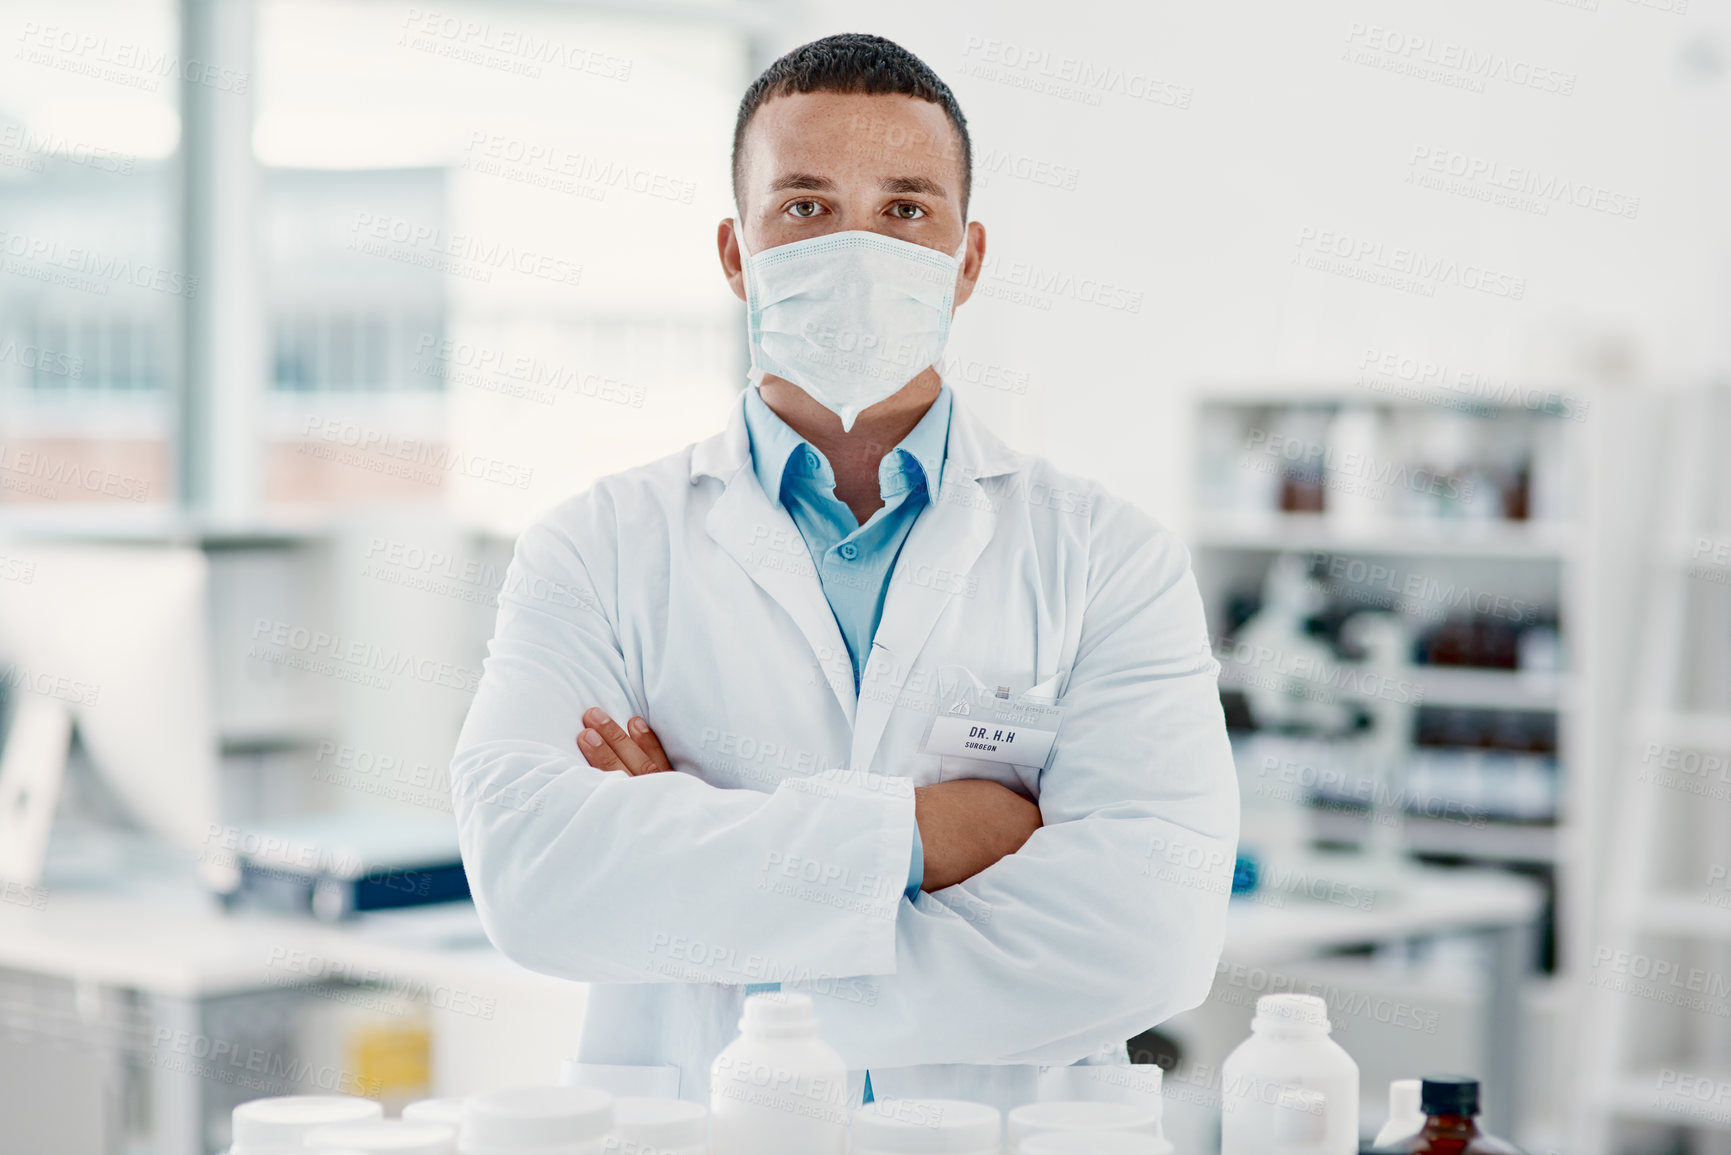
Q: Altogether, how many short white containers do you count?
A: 8